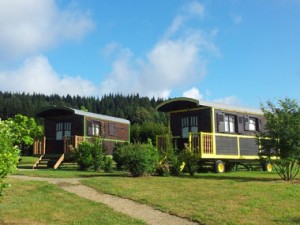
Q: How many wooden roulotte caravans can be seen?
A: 2